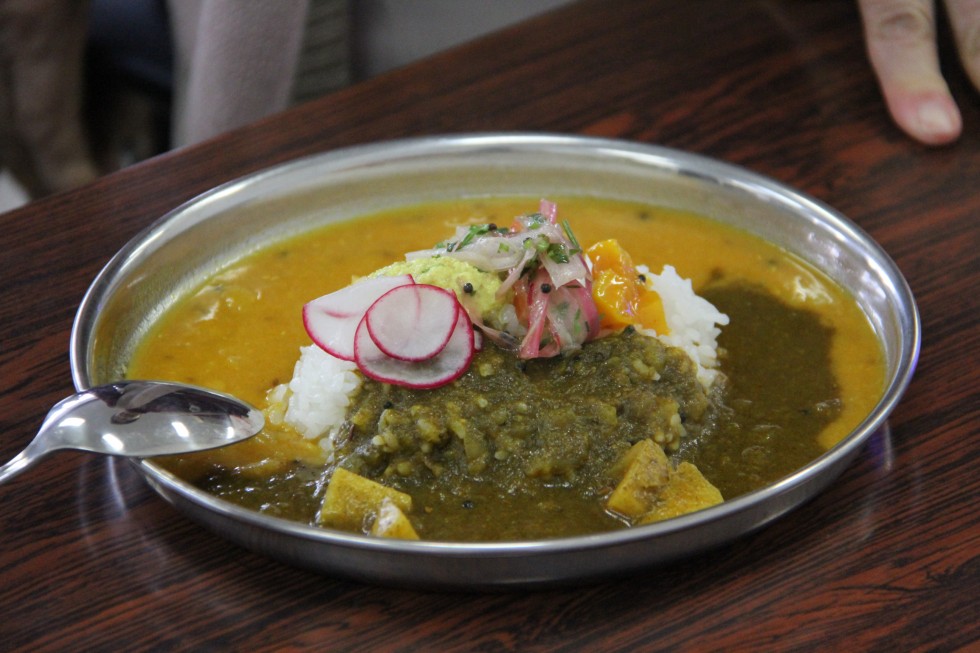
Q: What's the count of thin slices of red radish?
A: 3